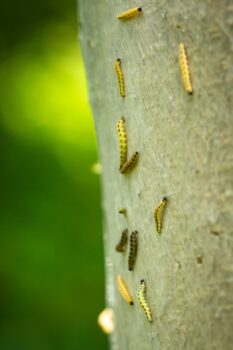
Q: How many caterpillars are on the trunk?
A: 10